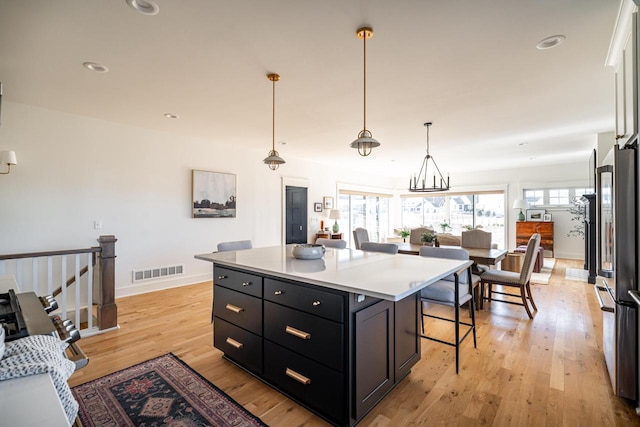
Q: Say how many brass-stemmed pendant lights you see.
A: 2